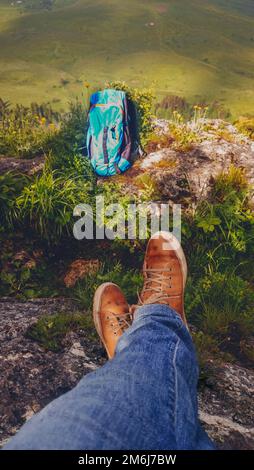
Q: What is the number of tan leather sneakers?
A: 2